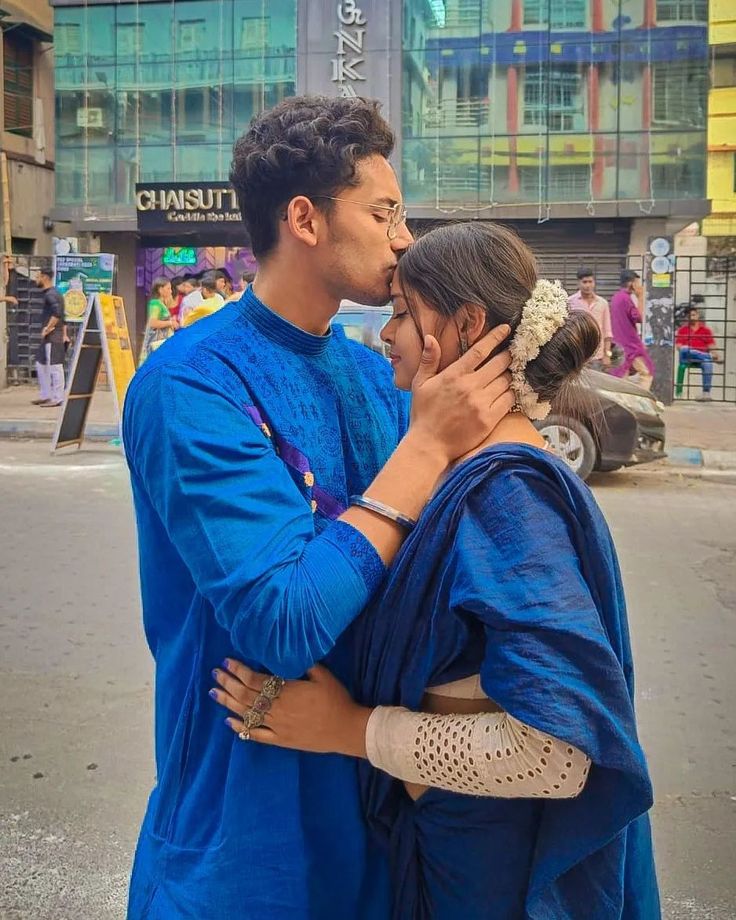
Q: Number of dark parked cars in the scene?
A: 1